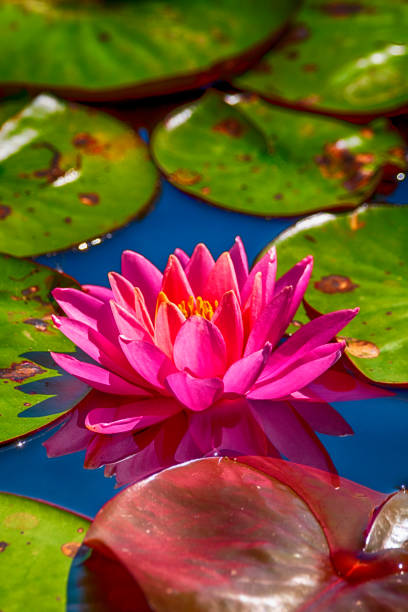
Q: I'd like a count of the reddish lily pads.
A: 1